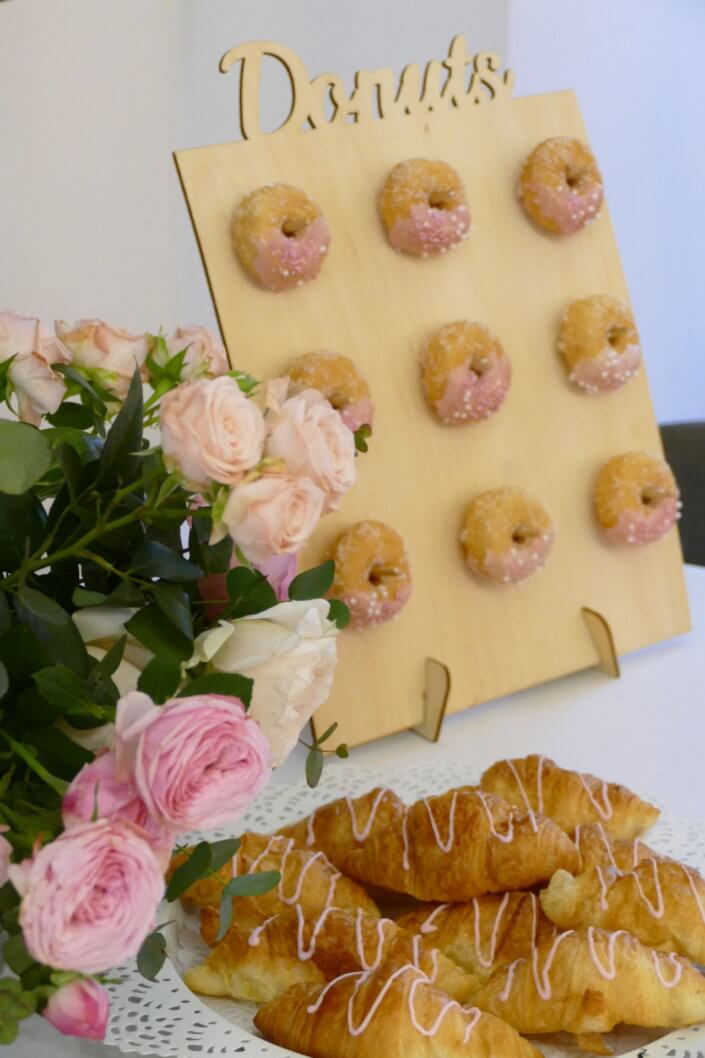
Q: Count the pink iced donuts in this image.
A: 9